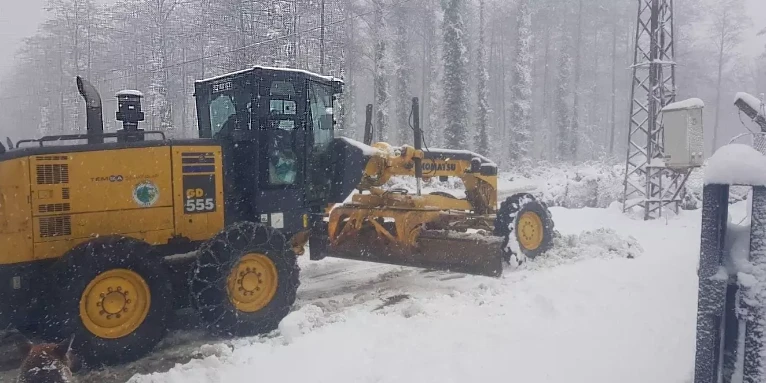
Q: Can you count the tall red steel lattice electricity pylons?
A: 0